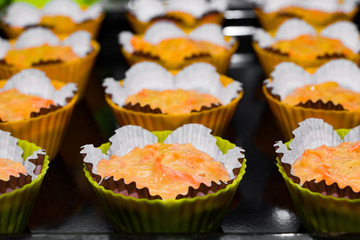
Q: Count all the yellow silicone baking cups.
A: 9